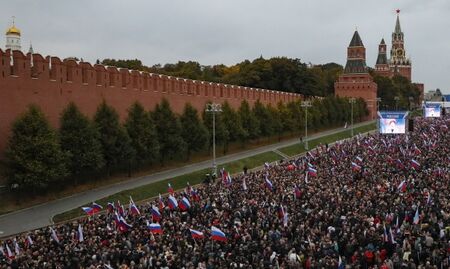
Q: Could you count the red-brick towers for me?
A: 3